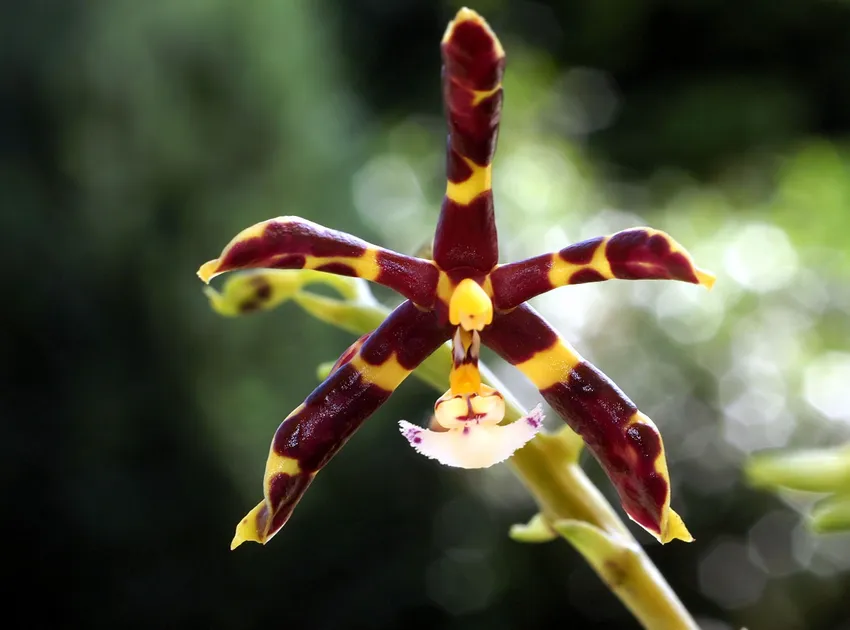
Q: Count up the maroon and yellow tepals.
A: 5